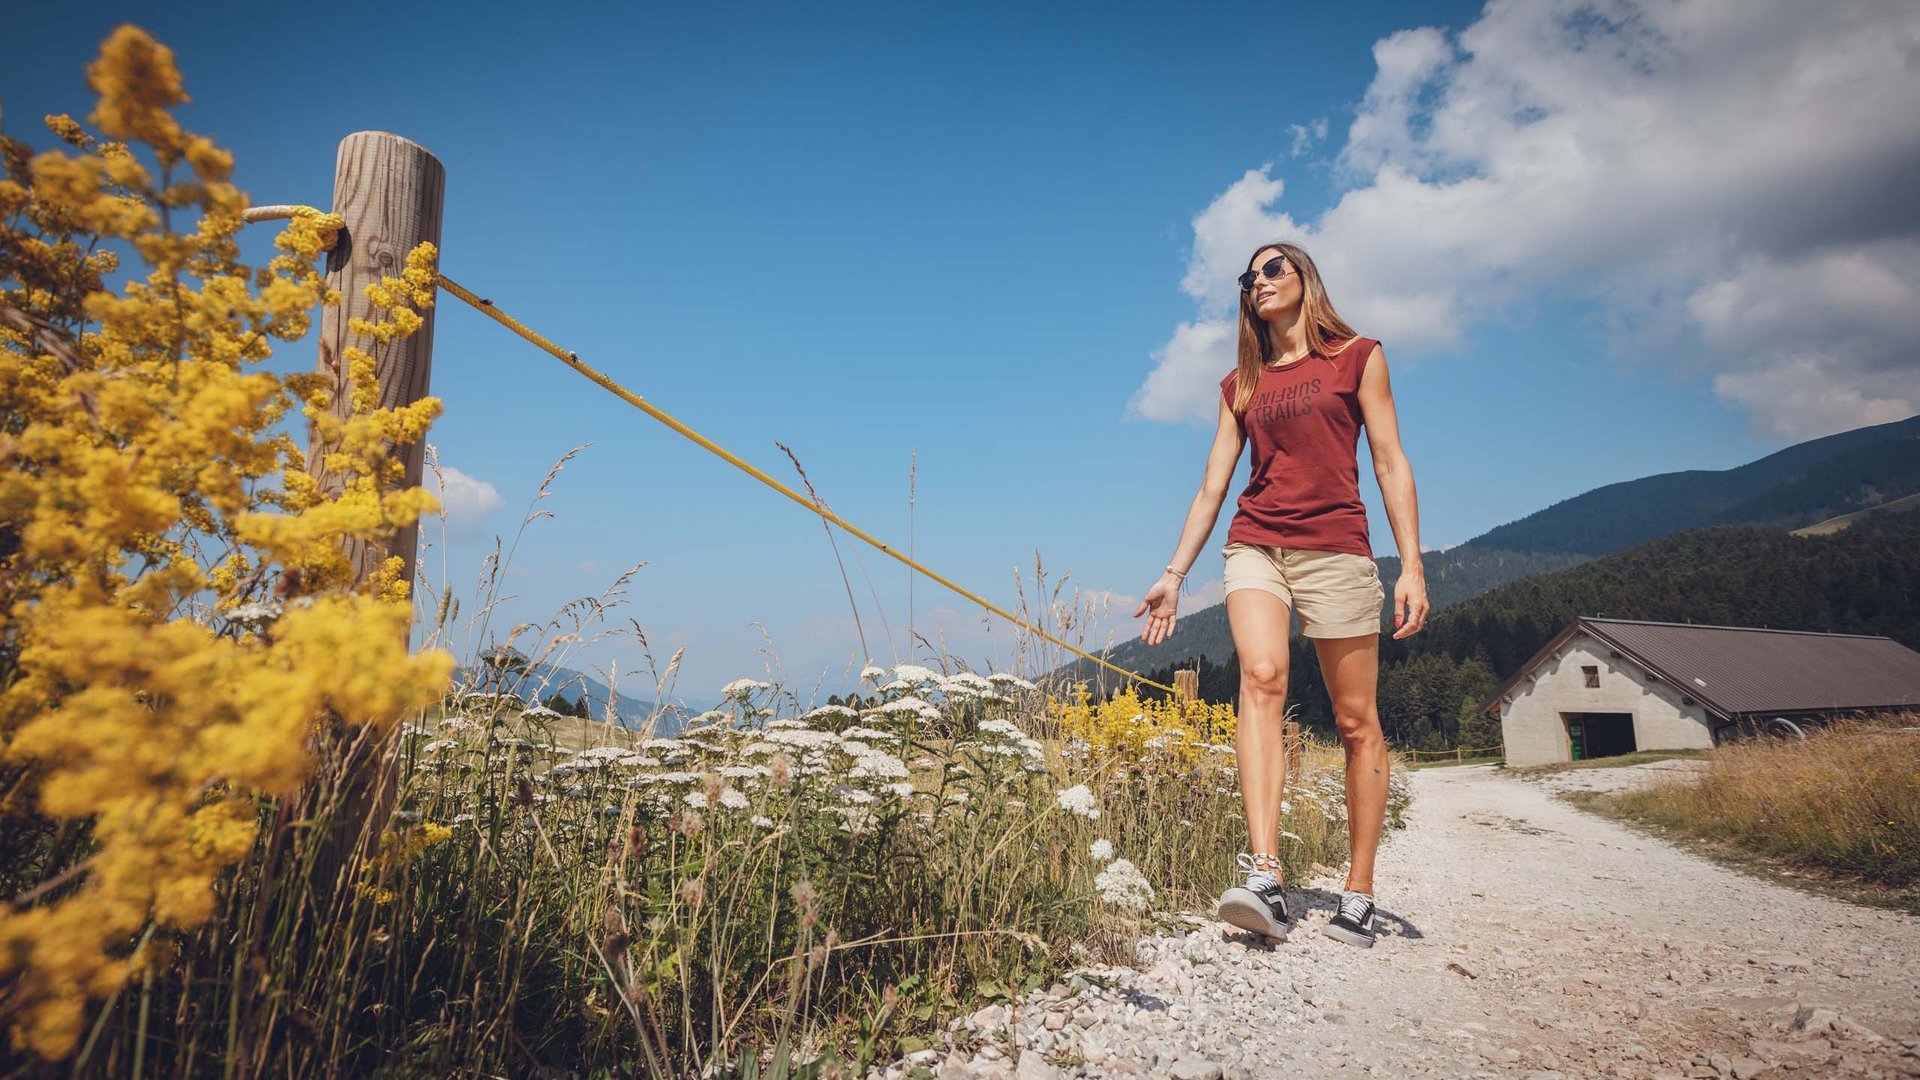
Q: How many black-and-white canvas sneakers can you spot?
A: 2